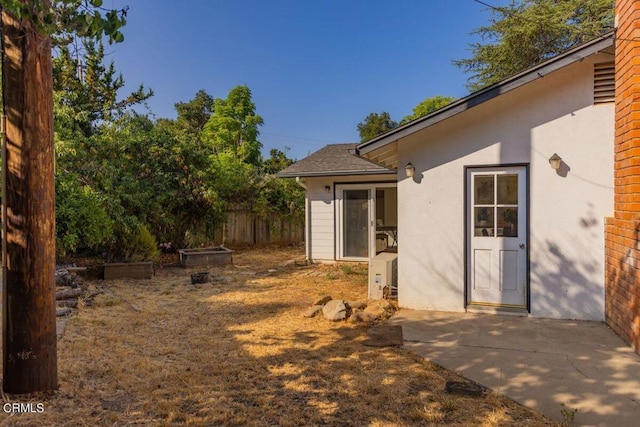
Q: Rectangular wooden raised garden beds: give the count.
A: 2